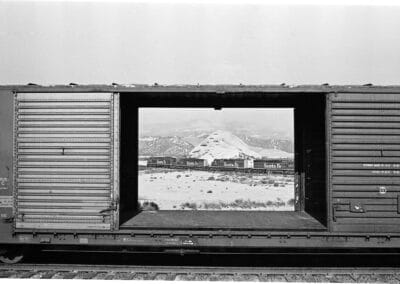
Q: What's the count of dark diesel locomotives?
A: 4